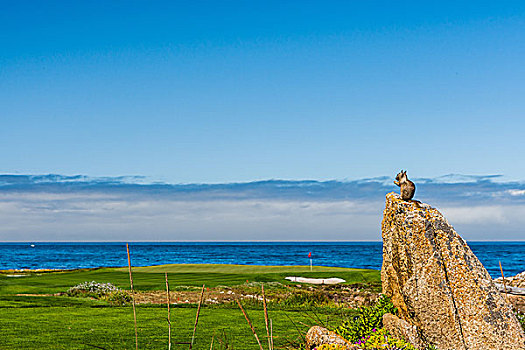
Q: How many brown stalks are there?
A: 6